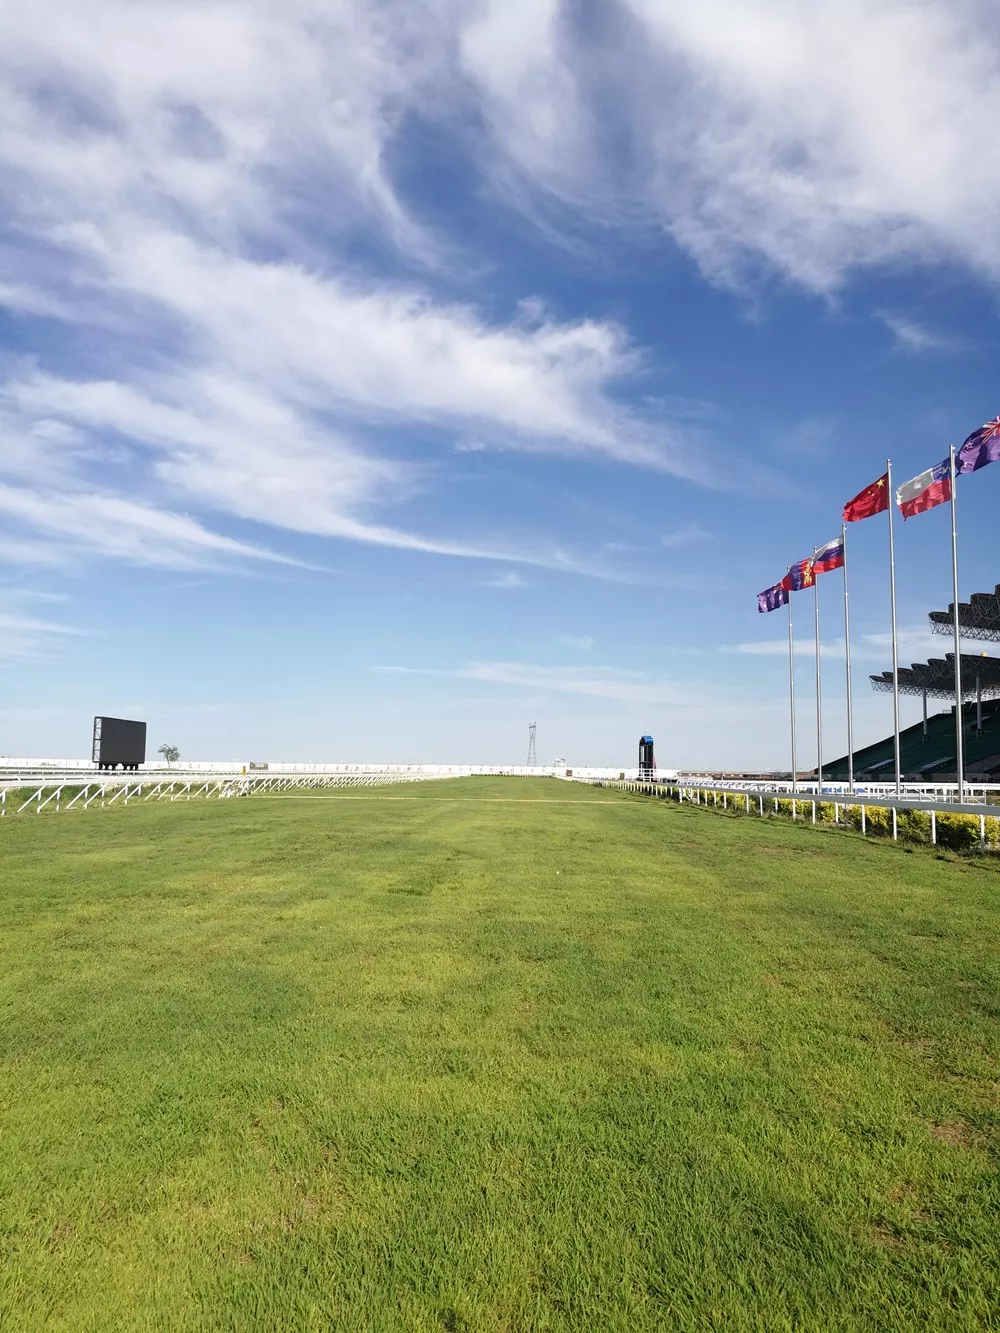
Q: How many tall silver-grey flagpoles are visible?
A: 5